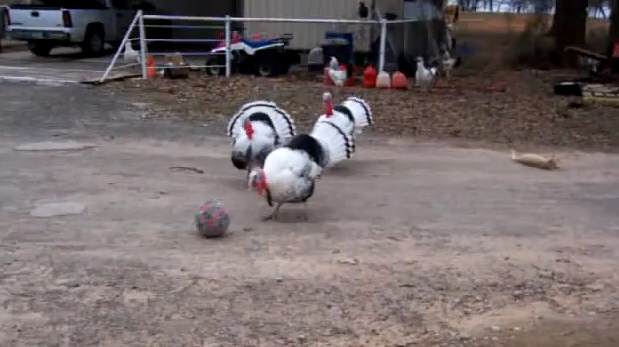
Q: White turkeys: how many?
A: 3